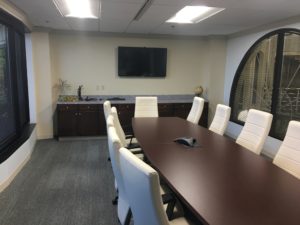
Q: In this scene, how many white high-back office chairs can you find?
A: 10